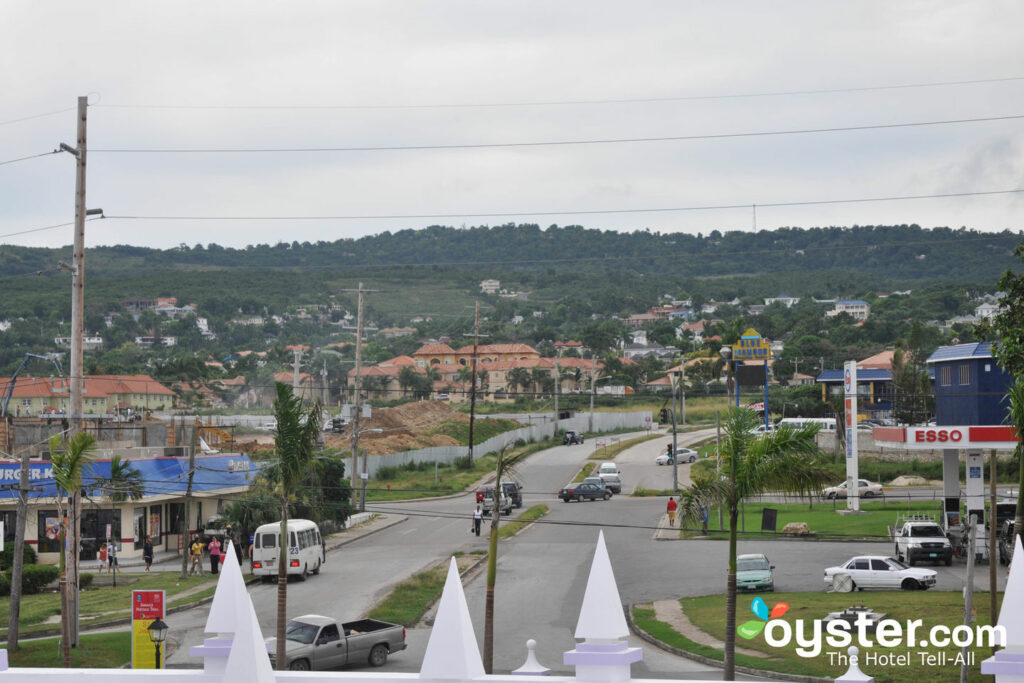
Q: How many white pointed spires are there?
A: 5